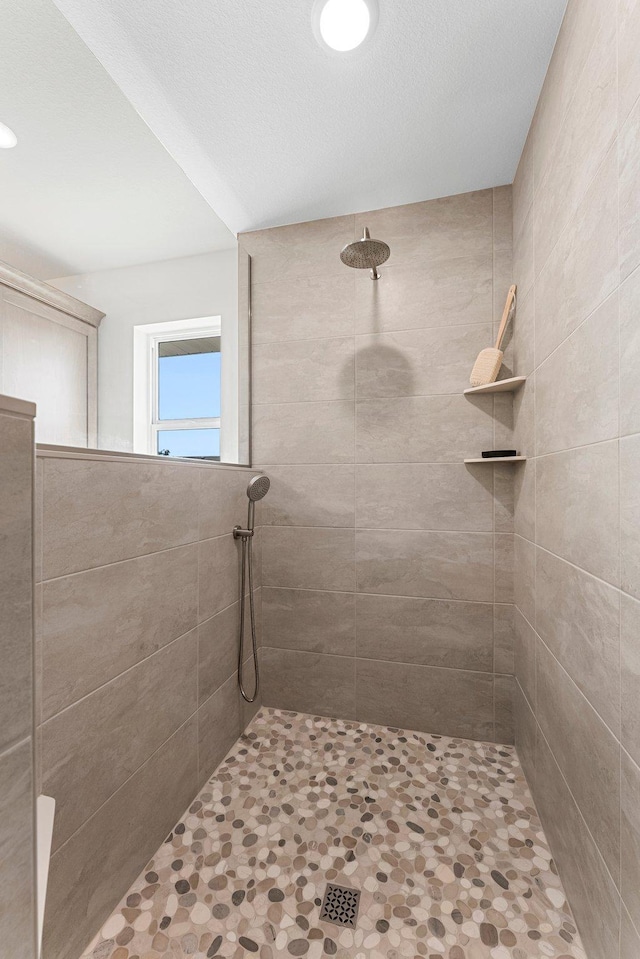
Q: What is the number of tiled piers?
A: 1